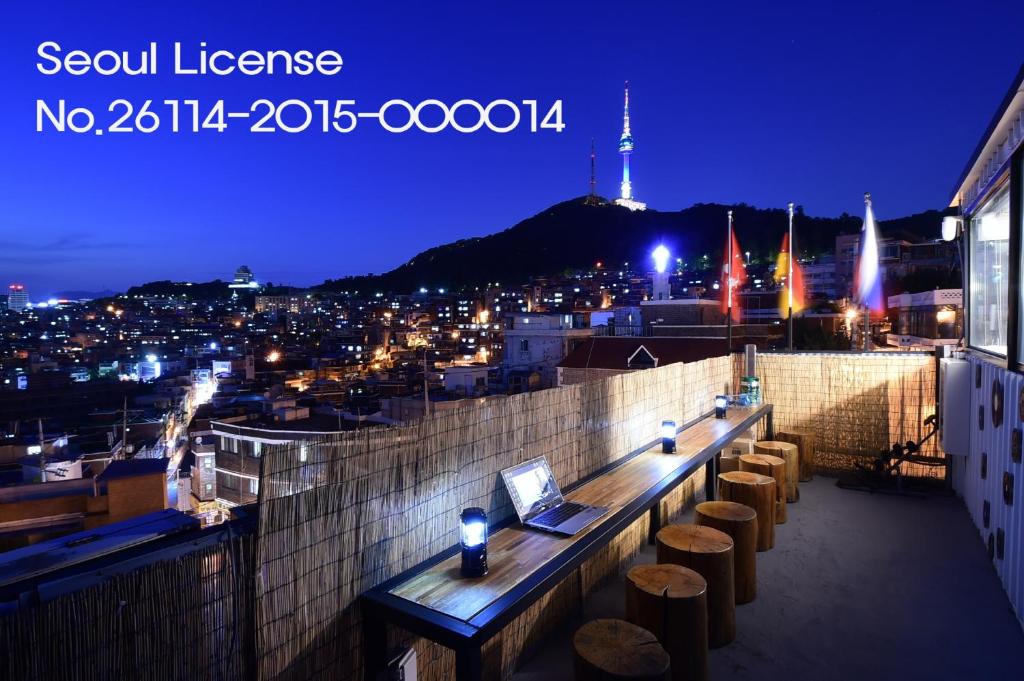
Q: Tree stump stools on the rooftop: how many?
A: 8